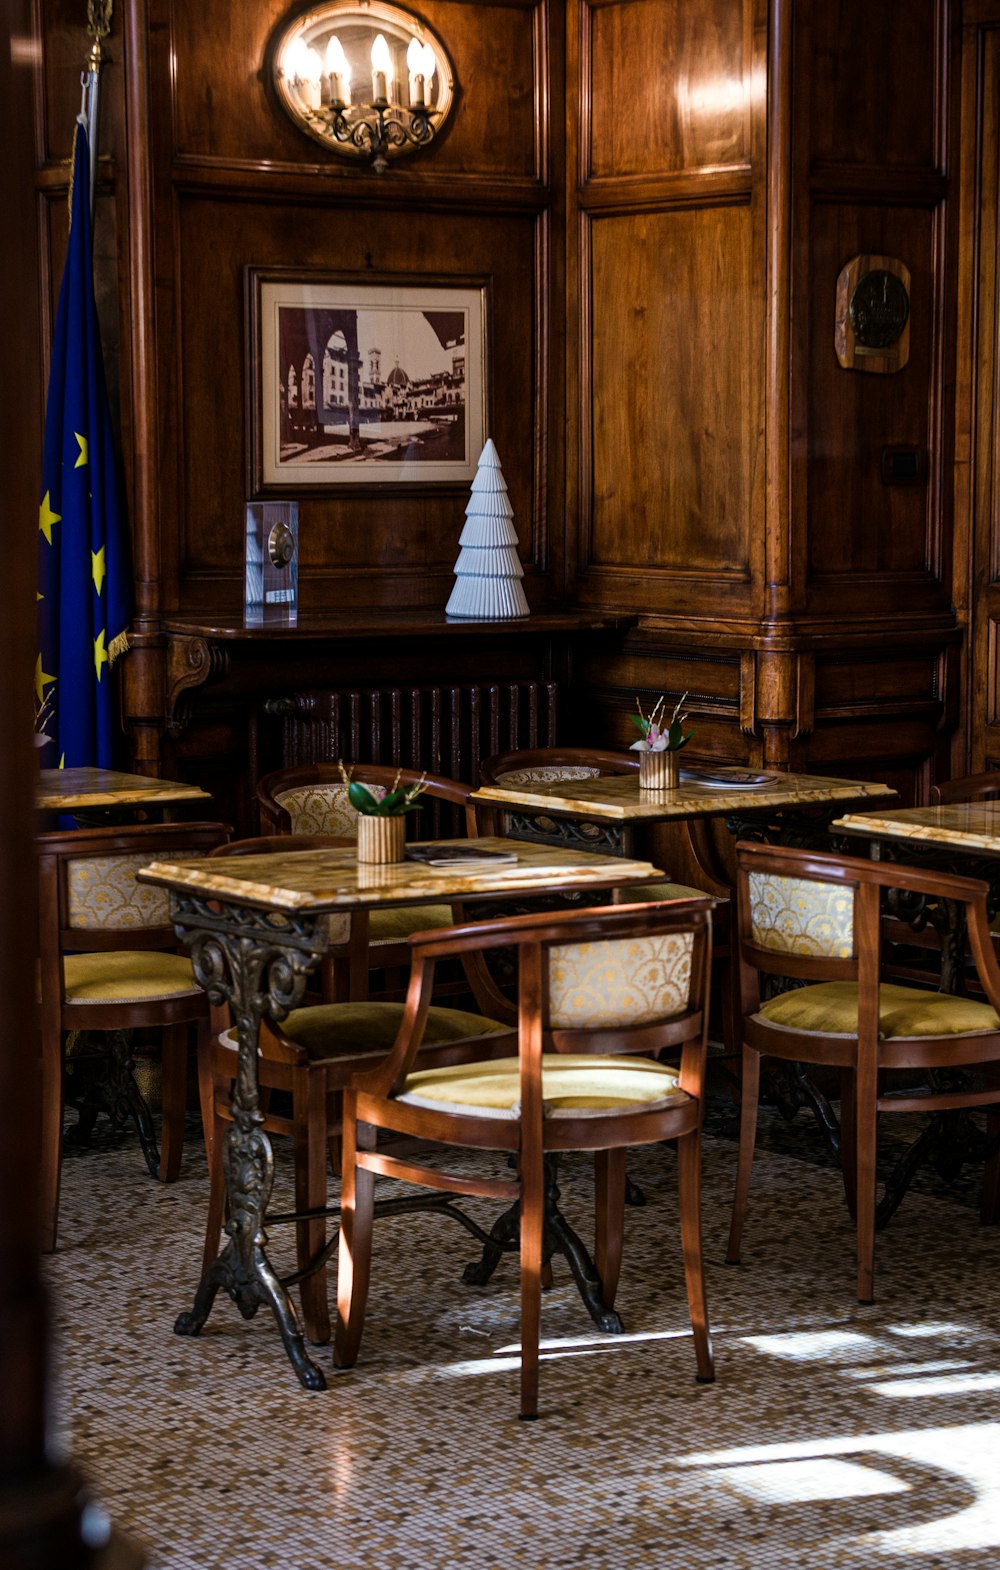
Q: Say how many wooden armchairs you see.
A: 7